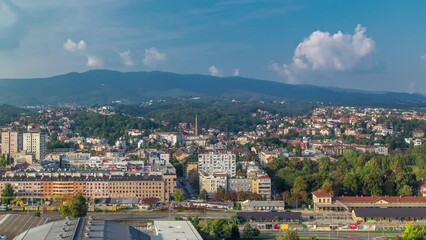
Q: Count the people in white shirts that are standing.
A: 0